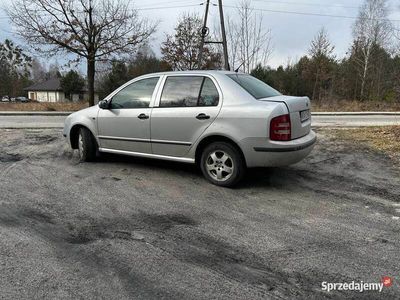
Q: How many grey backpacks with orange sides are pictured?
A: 0